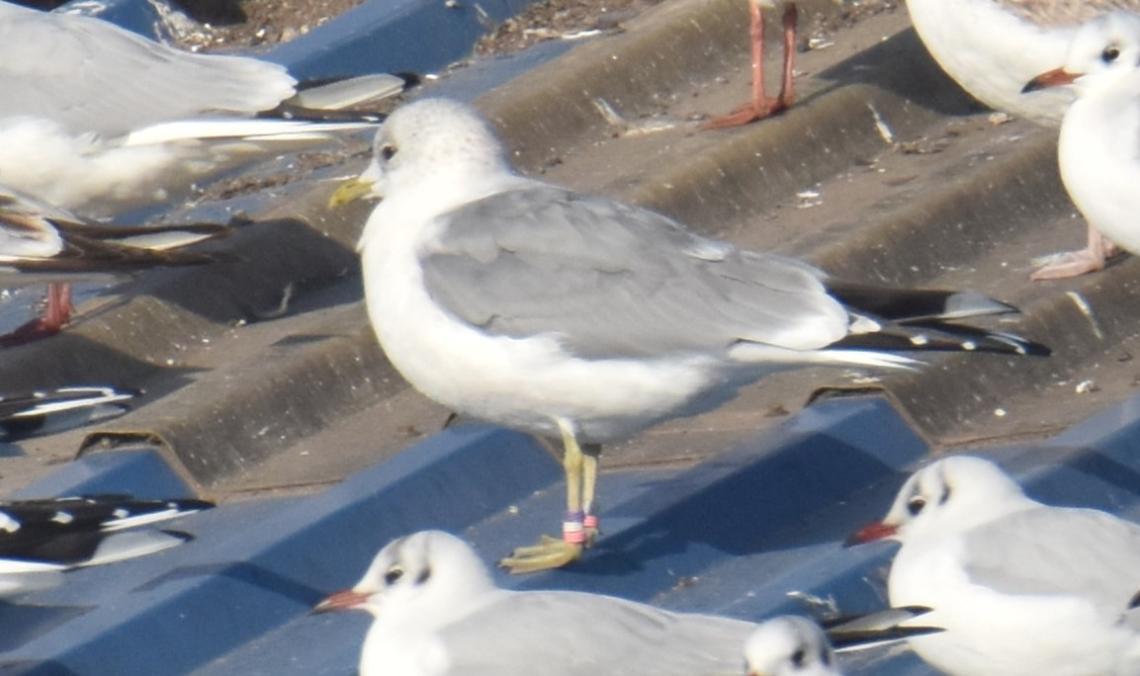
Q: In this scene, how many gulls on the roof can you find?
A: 11